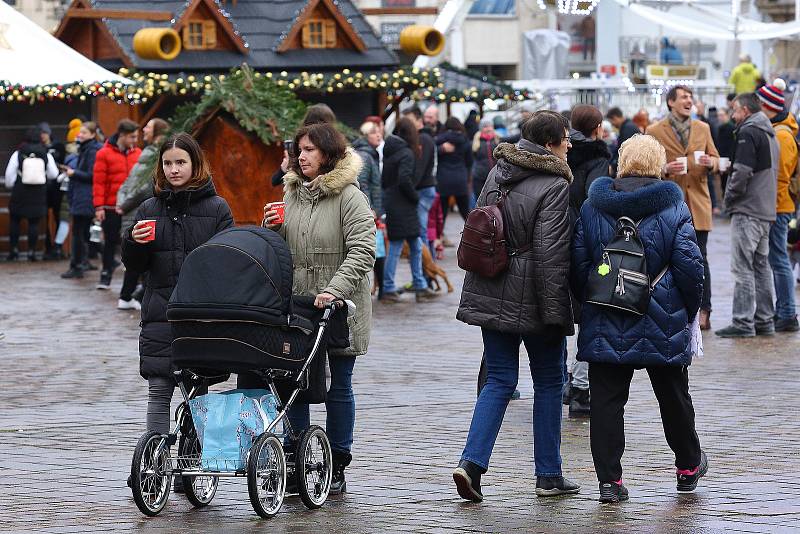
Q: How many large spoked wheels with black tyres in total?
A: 4